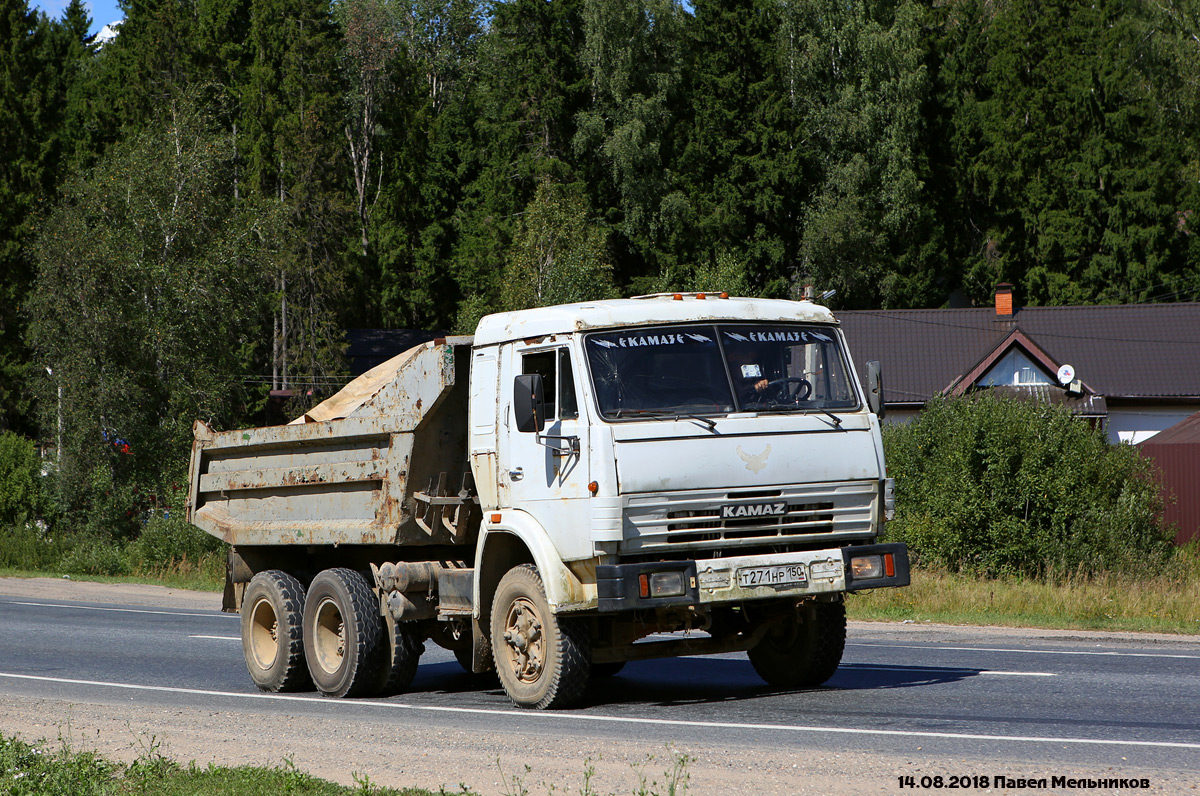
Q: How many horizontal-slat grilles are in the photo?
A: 1